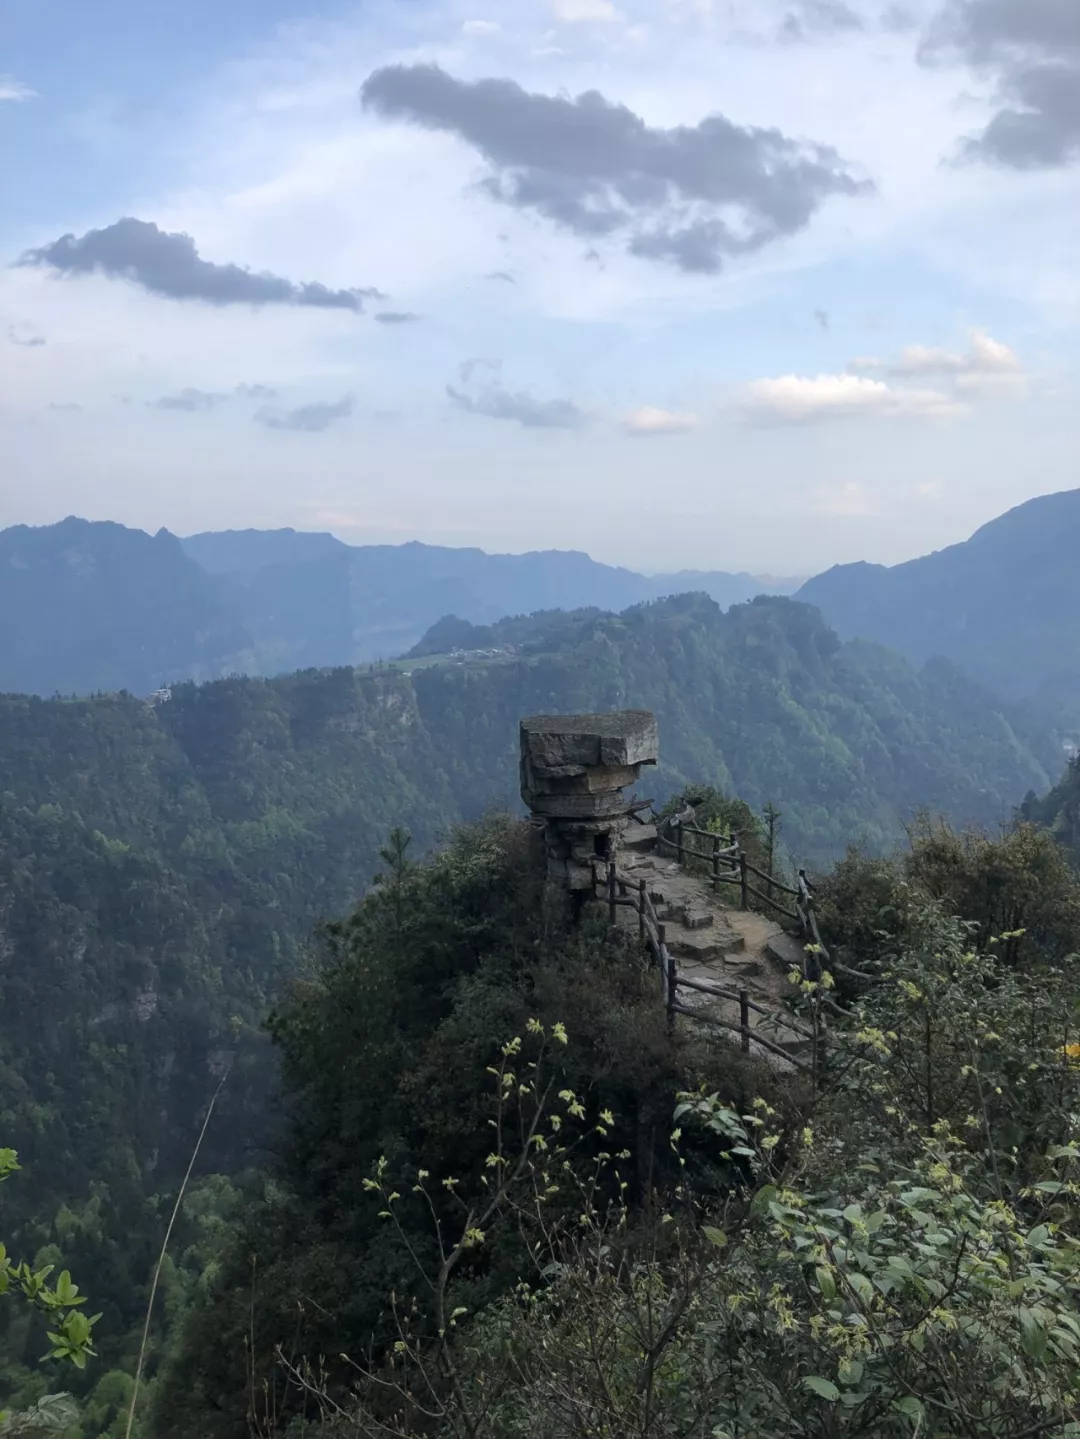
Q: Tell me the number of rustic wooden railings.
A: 2